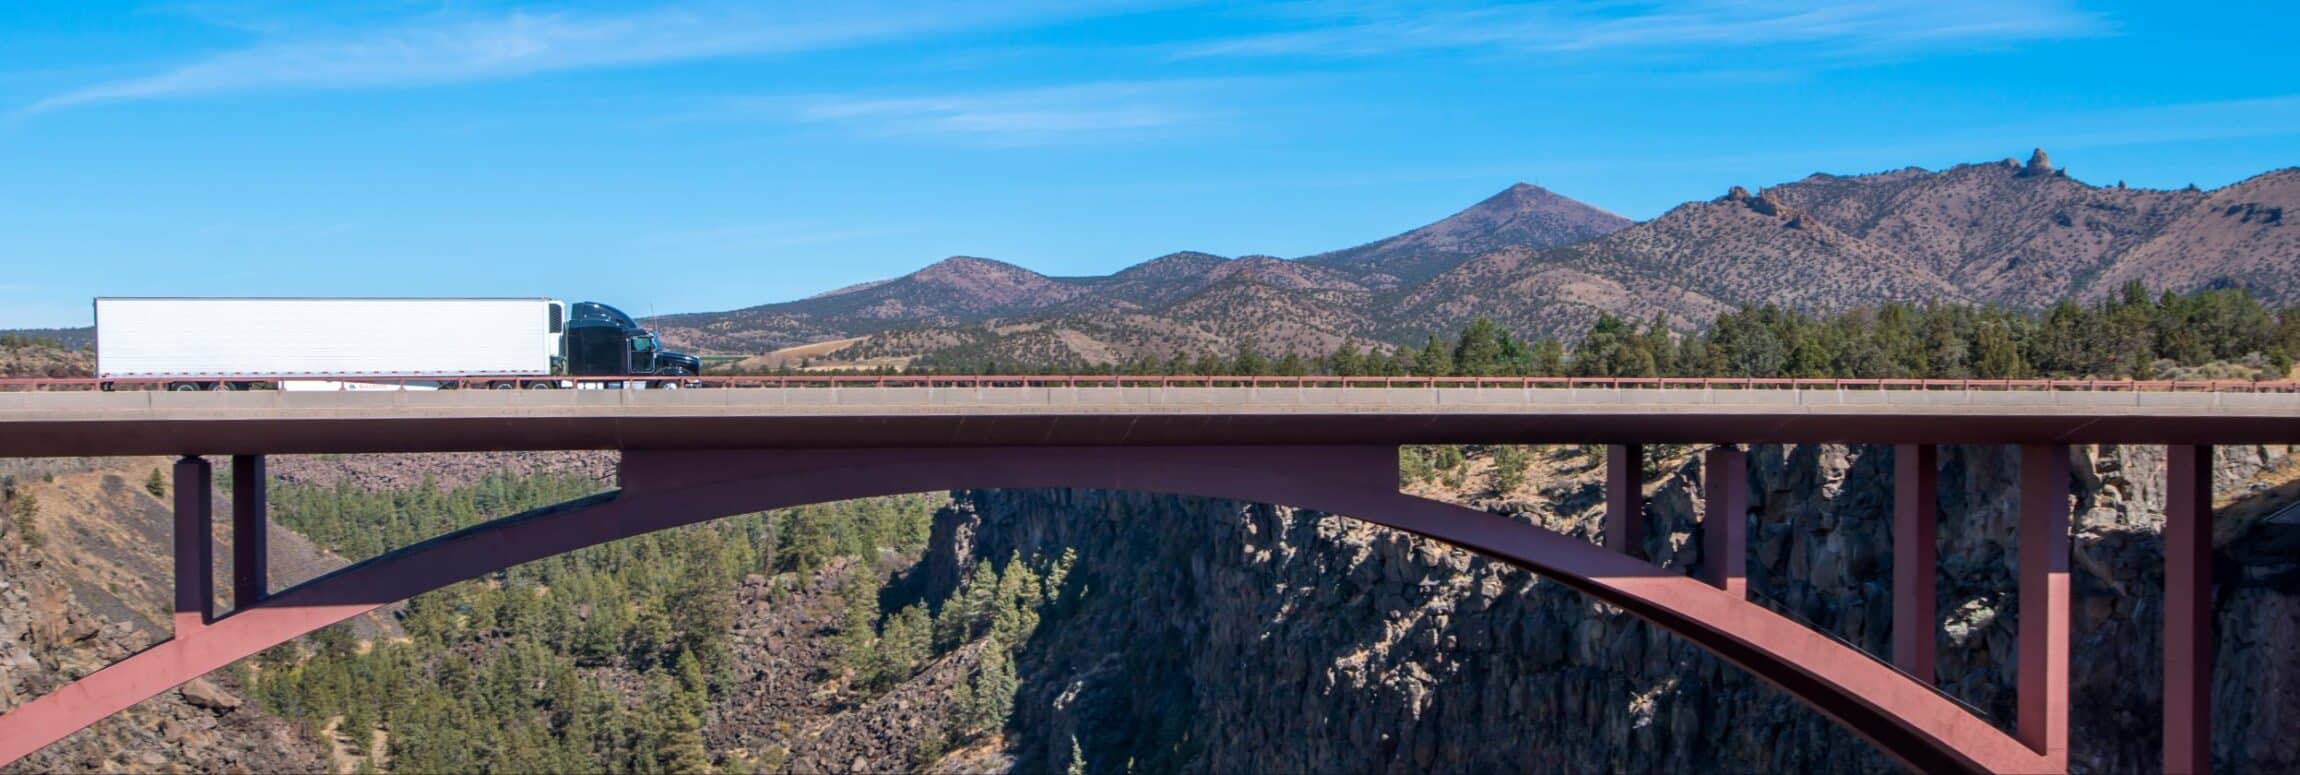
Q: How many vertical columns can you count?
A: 7